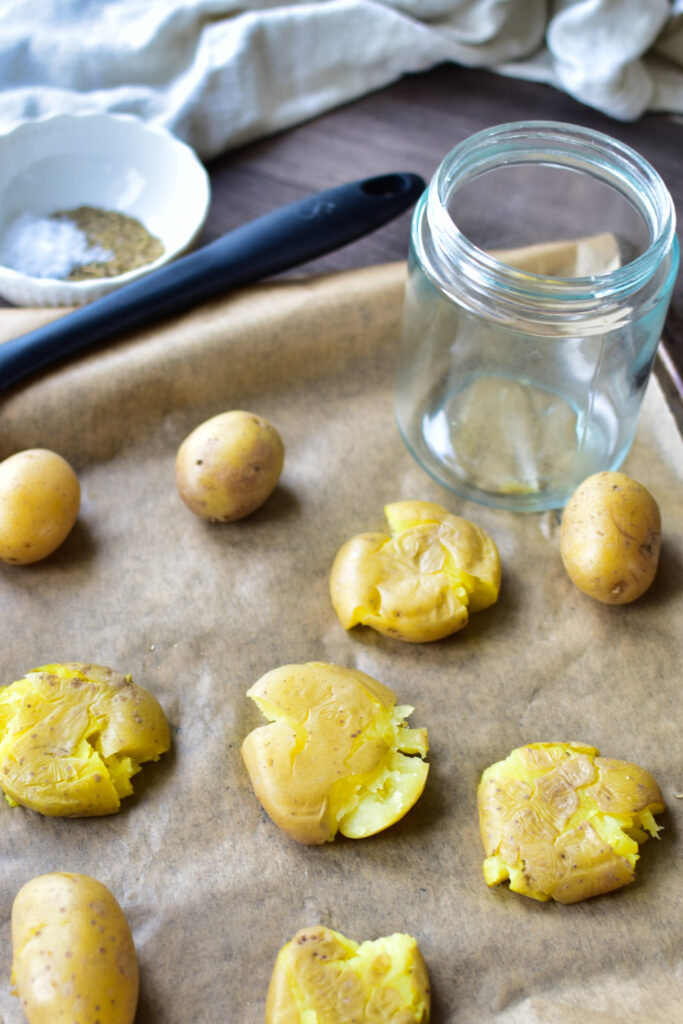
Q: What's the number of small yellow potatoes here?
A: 9